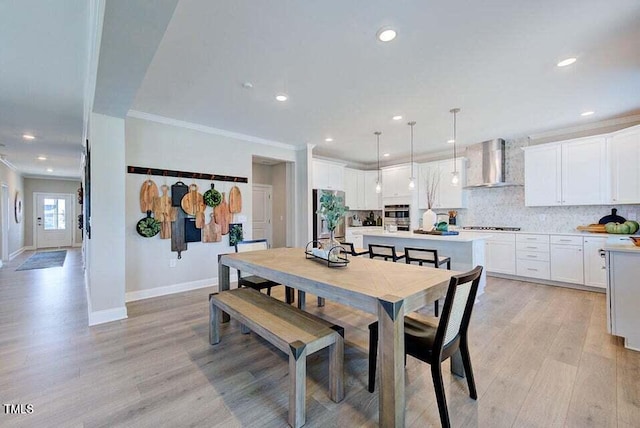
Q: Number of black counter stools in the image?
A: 3